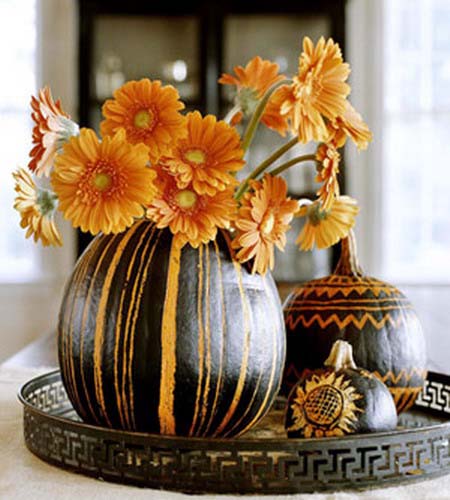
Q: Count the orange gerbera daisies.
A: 12